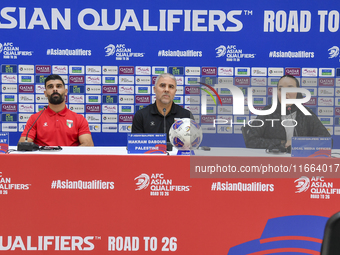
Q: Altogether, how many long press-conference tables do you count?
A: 1